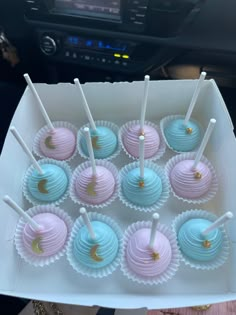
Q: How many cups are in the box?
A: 12